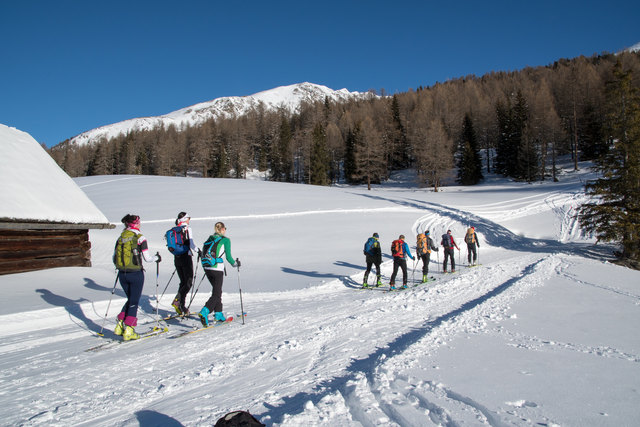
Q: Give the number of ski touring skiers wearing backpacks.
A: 8